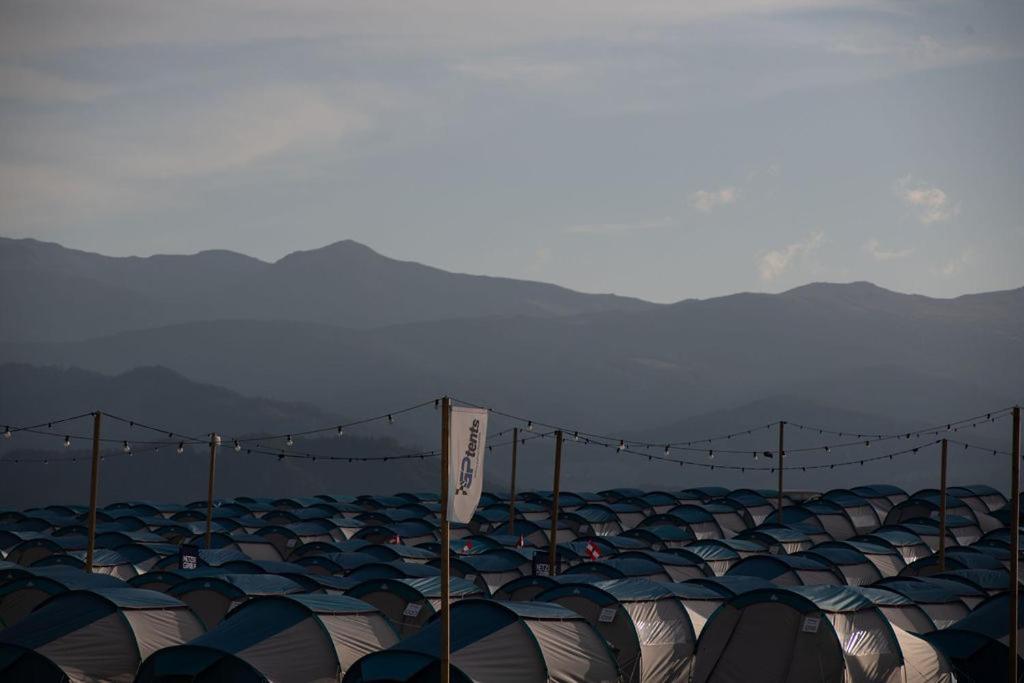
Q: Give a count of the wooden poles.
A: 8